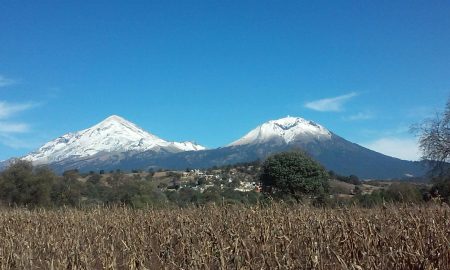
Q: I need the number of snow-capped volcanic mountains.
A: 2